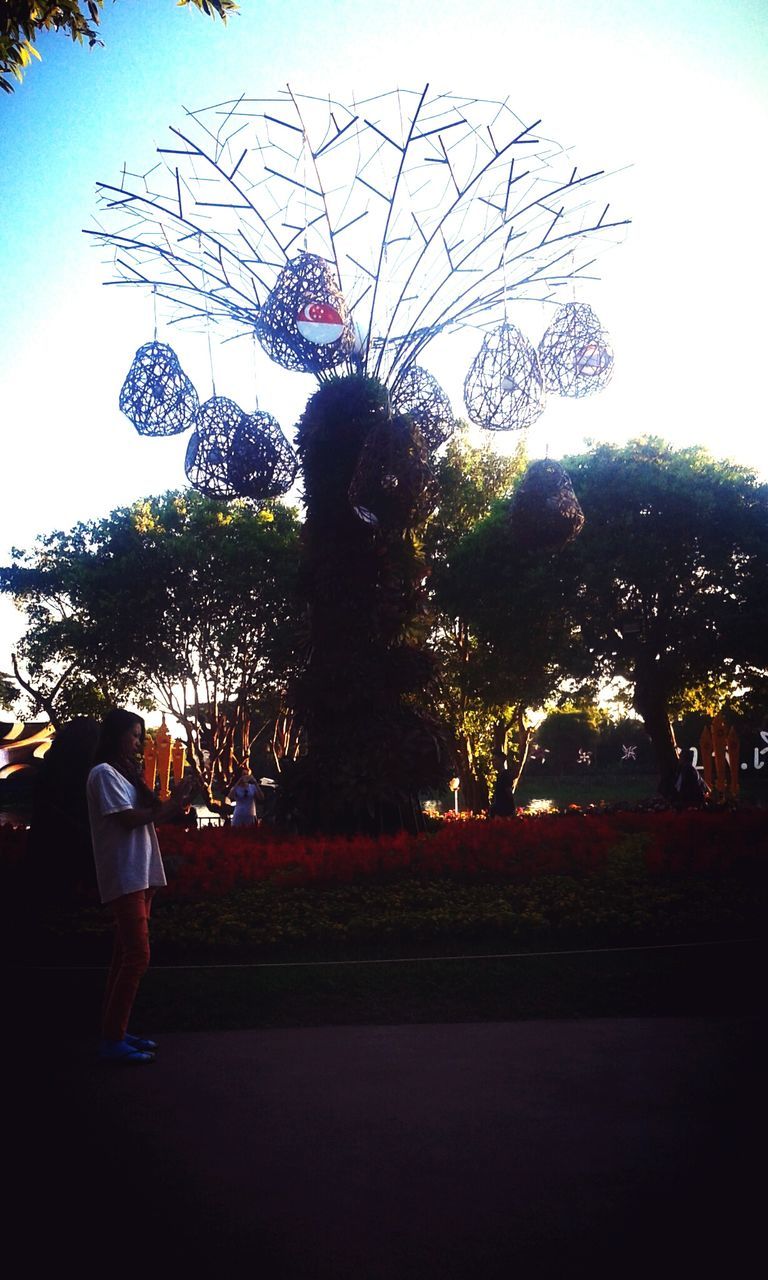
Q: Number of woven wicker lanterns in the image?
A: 9